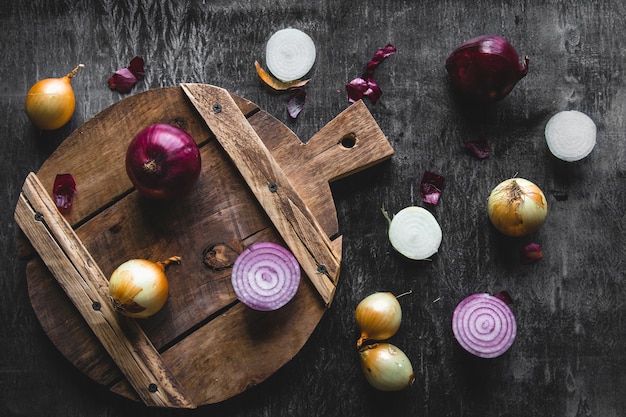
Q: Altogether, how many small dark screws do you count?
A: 6